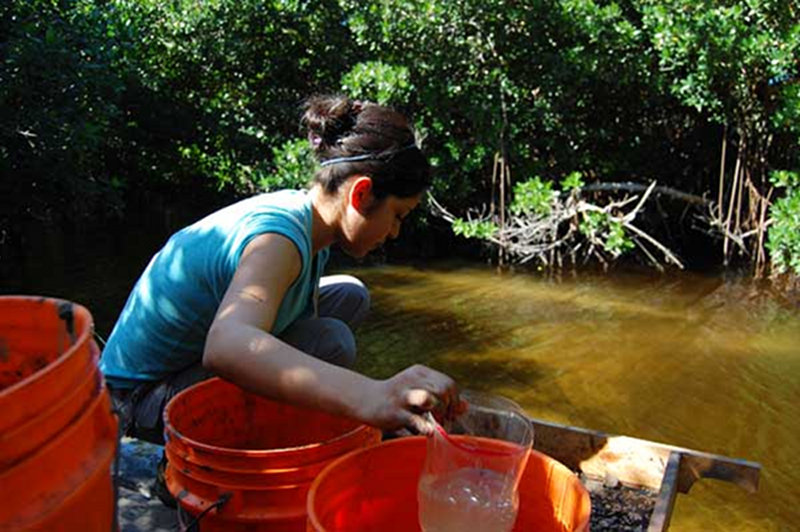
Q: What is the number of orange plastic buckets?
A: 3